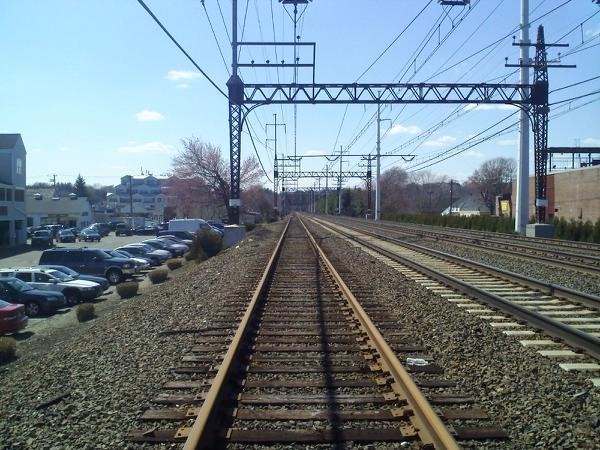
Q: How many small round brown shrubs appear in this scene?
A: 5